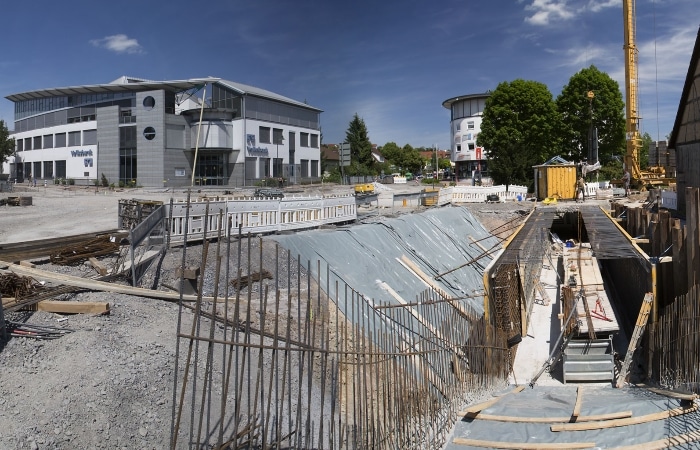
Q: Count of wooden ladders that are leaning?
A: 1